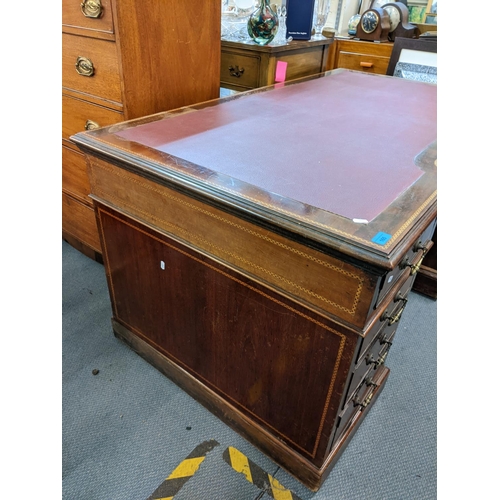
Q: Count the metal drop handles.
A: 8